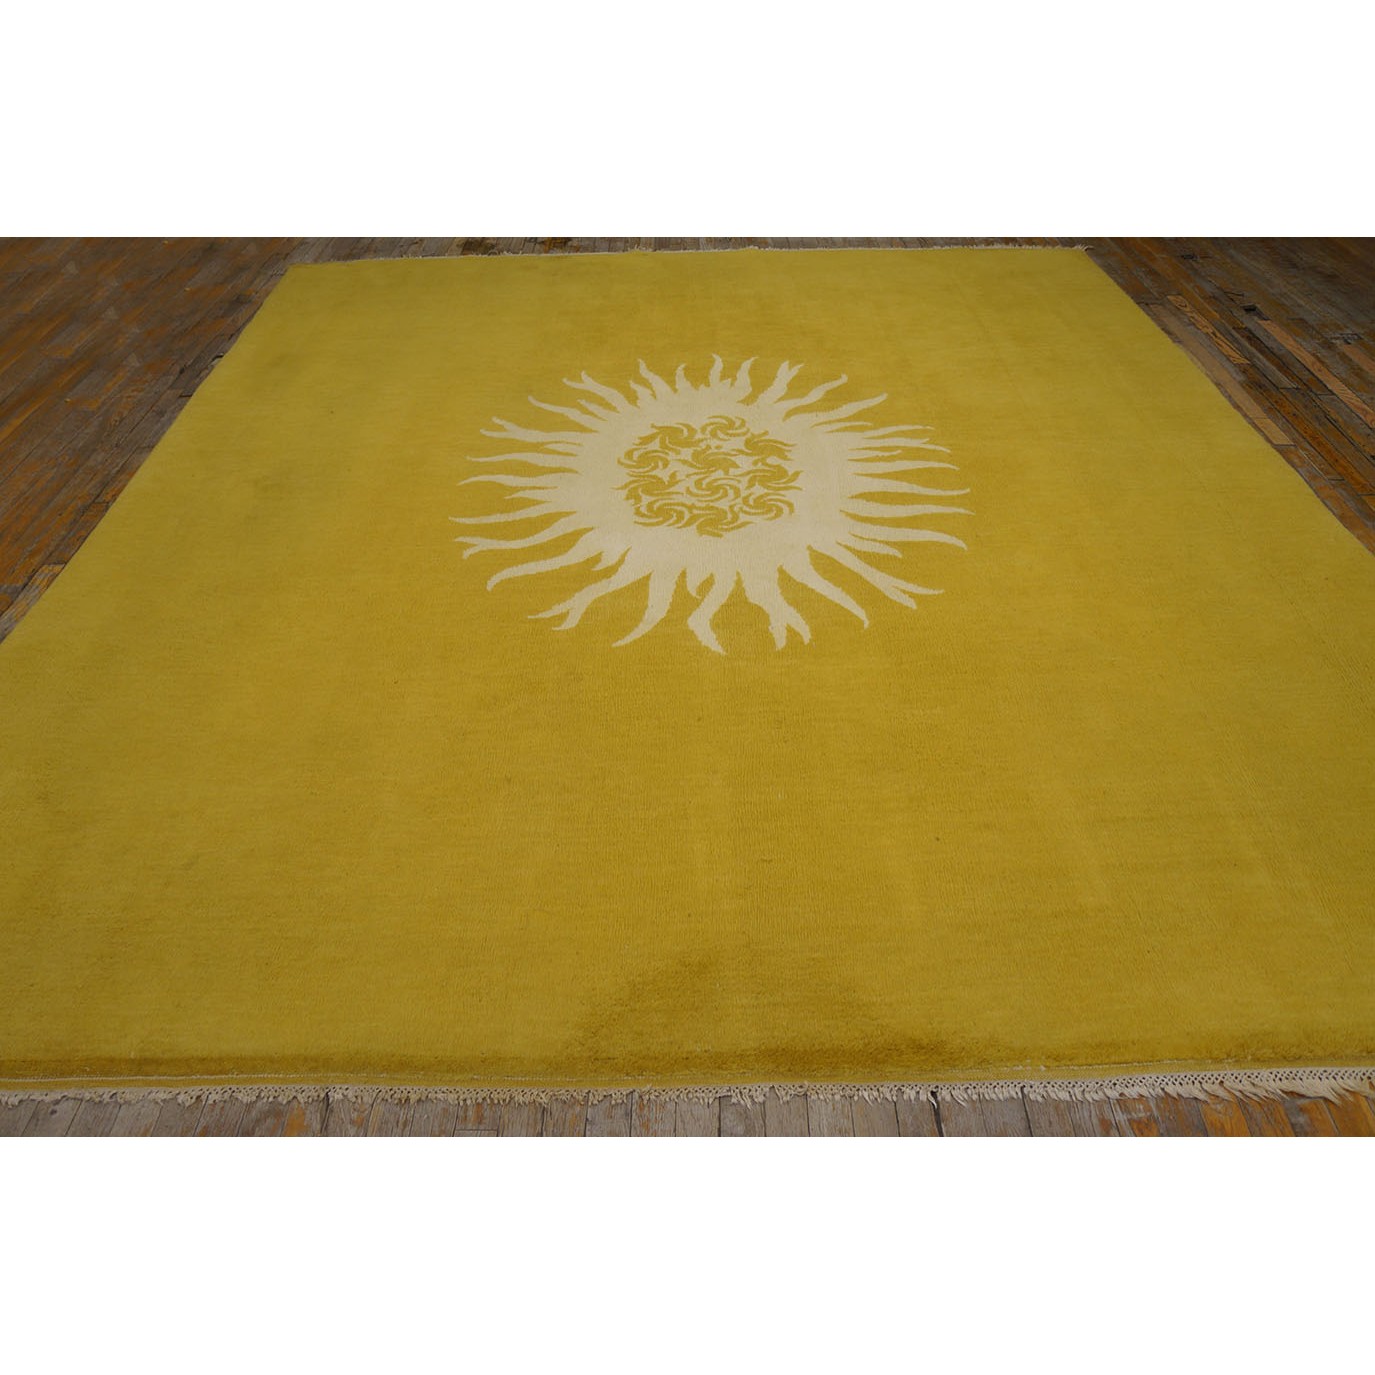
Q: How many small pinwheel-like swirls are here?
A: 11